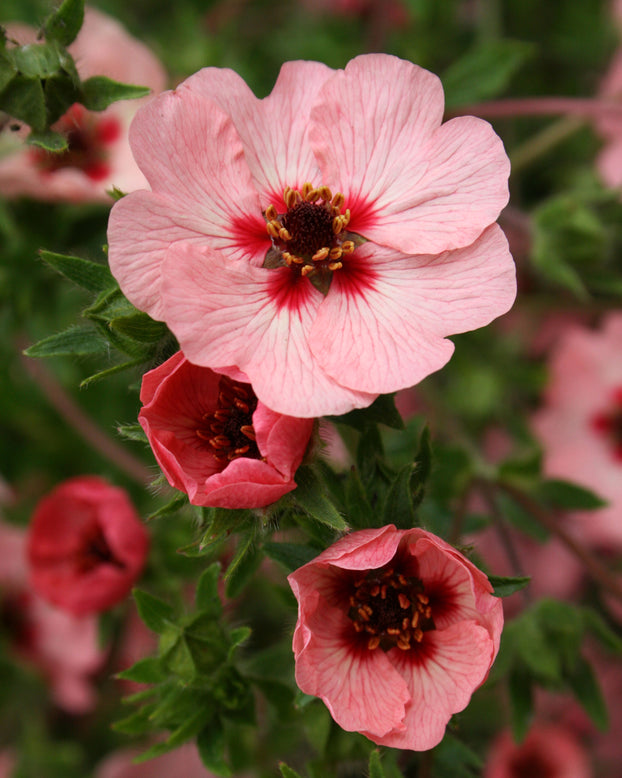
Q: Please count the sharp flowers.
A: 3